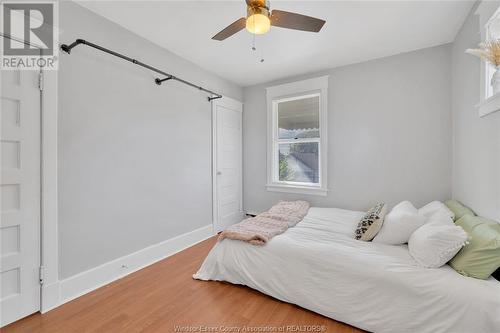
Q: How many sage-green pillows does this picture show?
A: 2